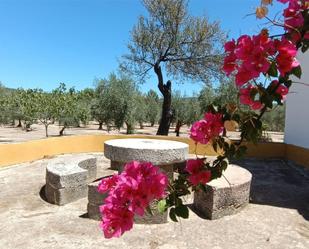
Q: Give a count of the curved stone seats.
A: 3